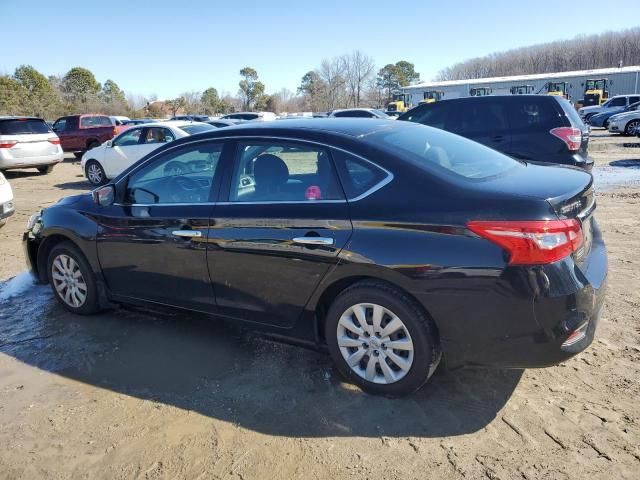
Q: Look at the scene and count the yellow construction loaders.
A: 6